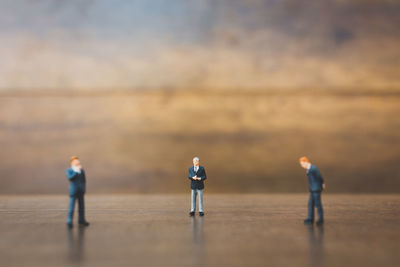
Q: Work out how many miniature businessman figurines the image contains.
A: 3